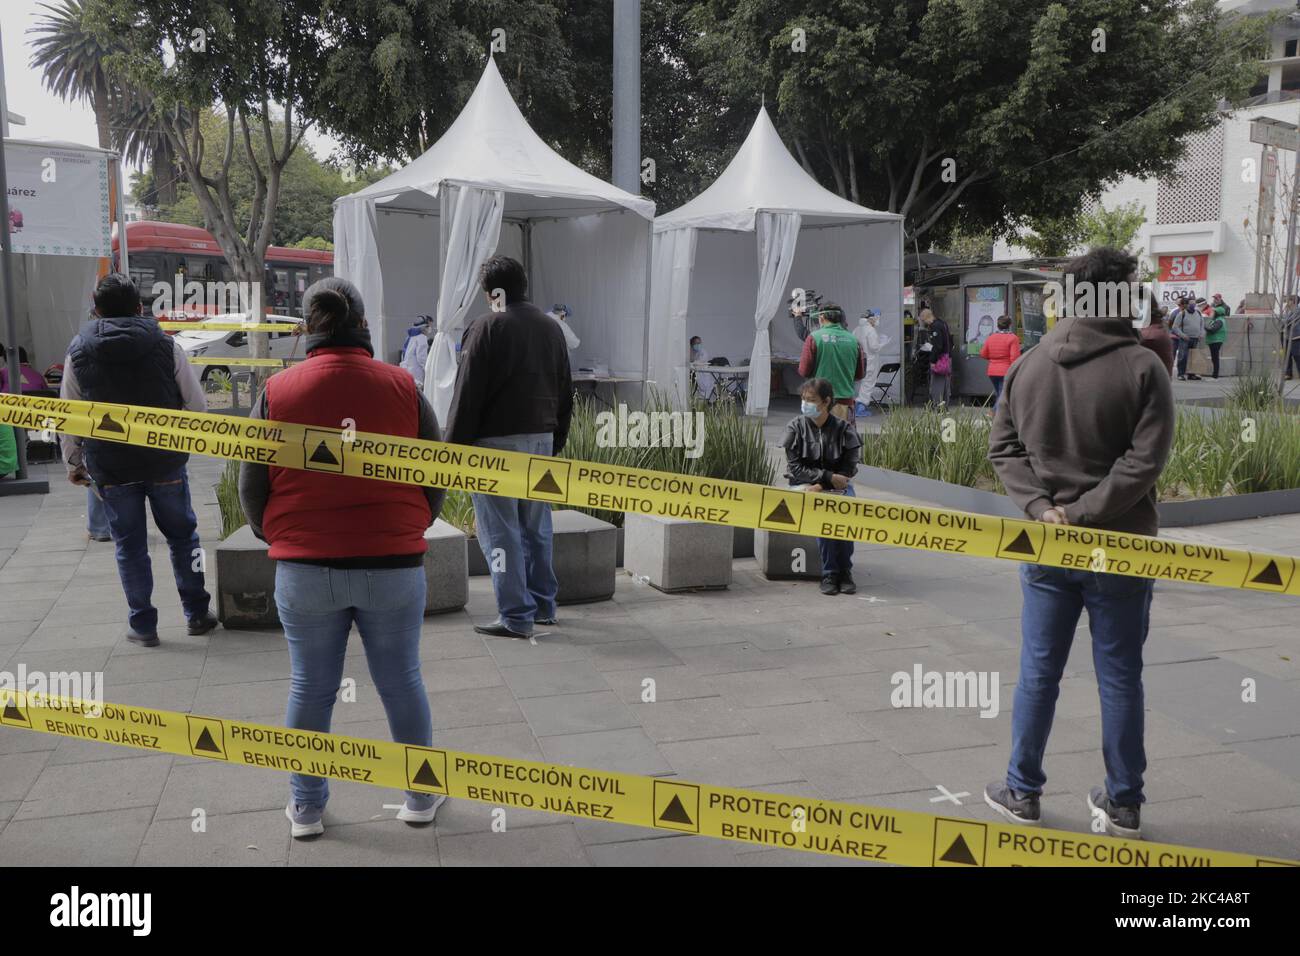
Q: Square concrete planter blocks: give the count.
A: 5